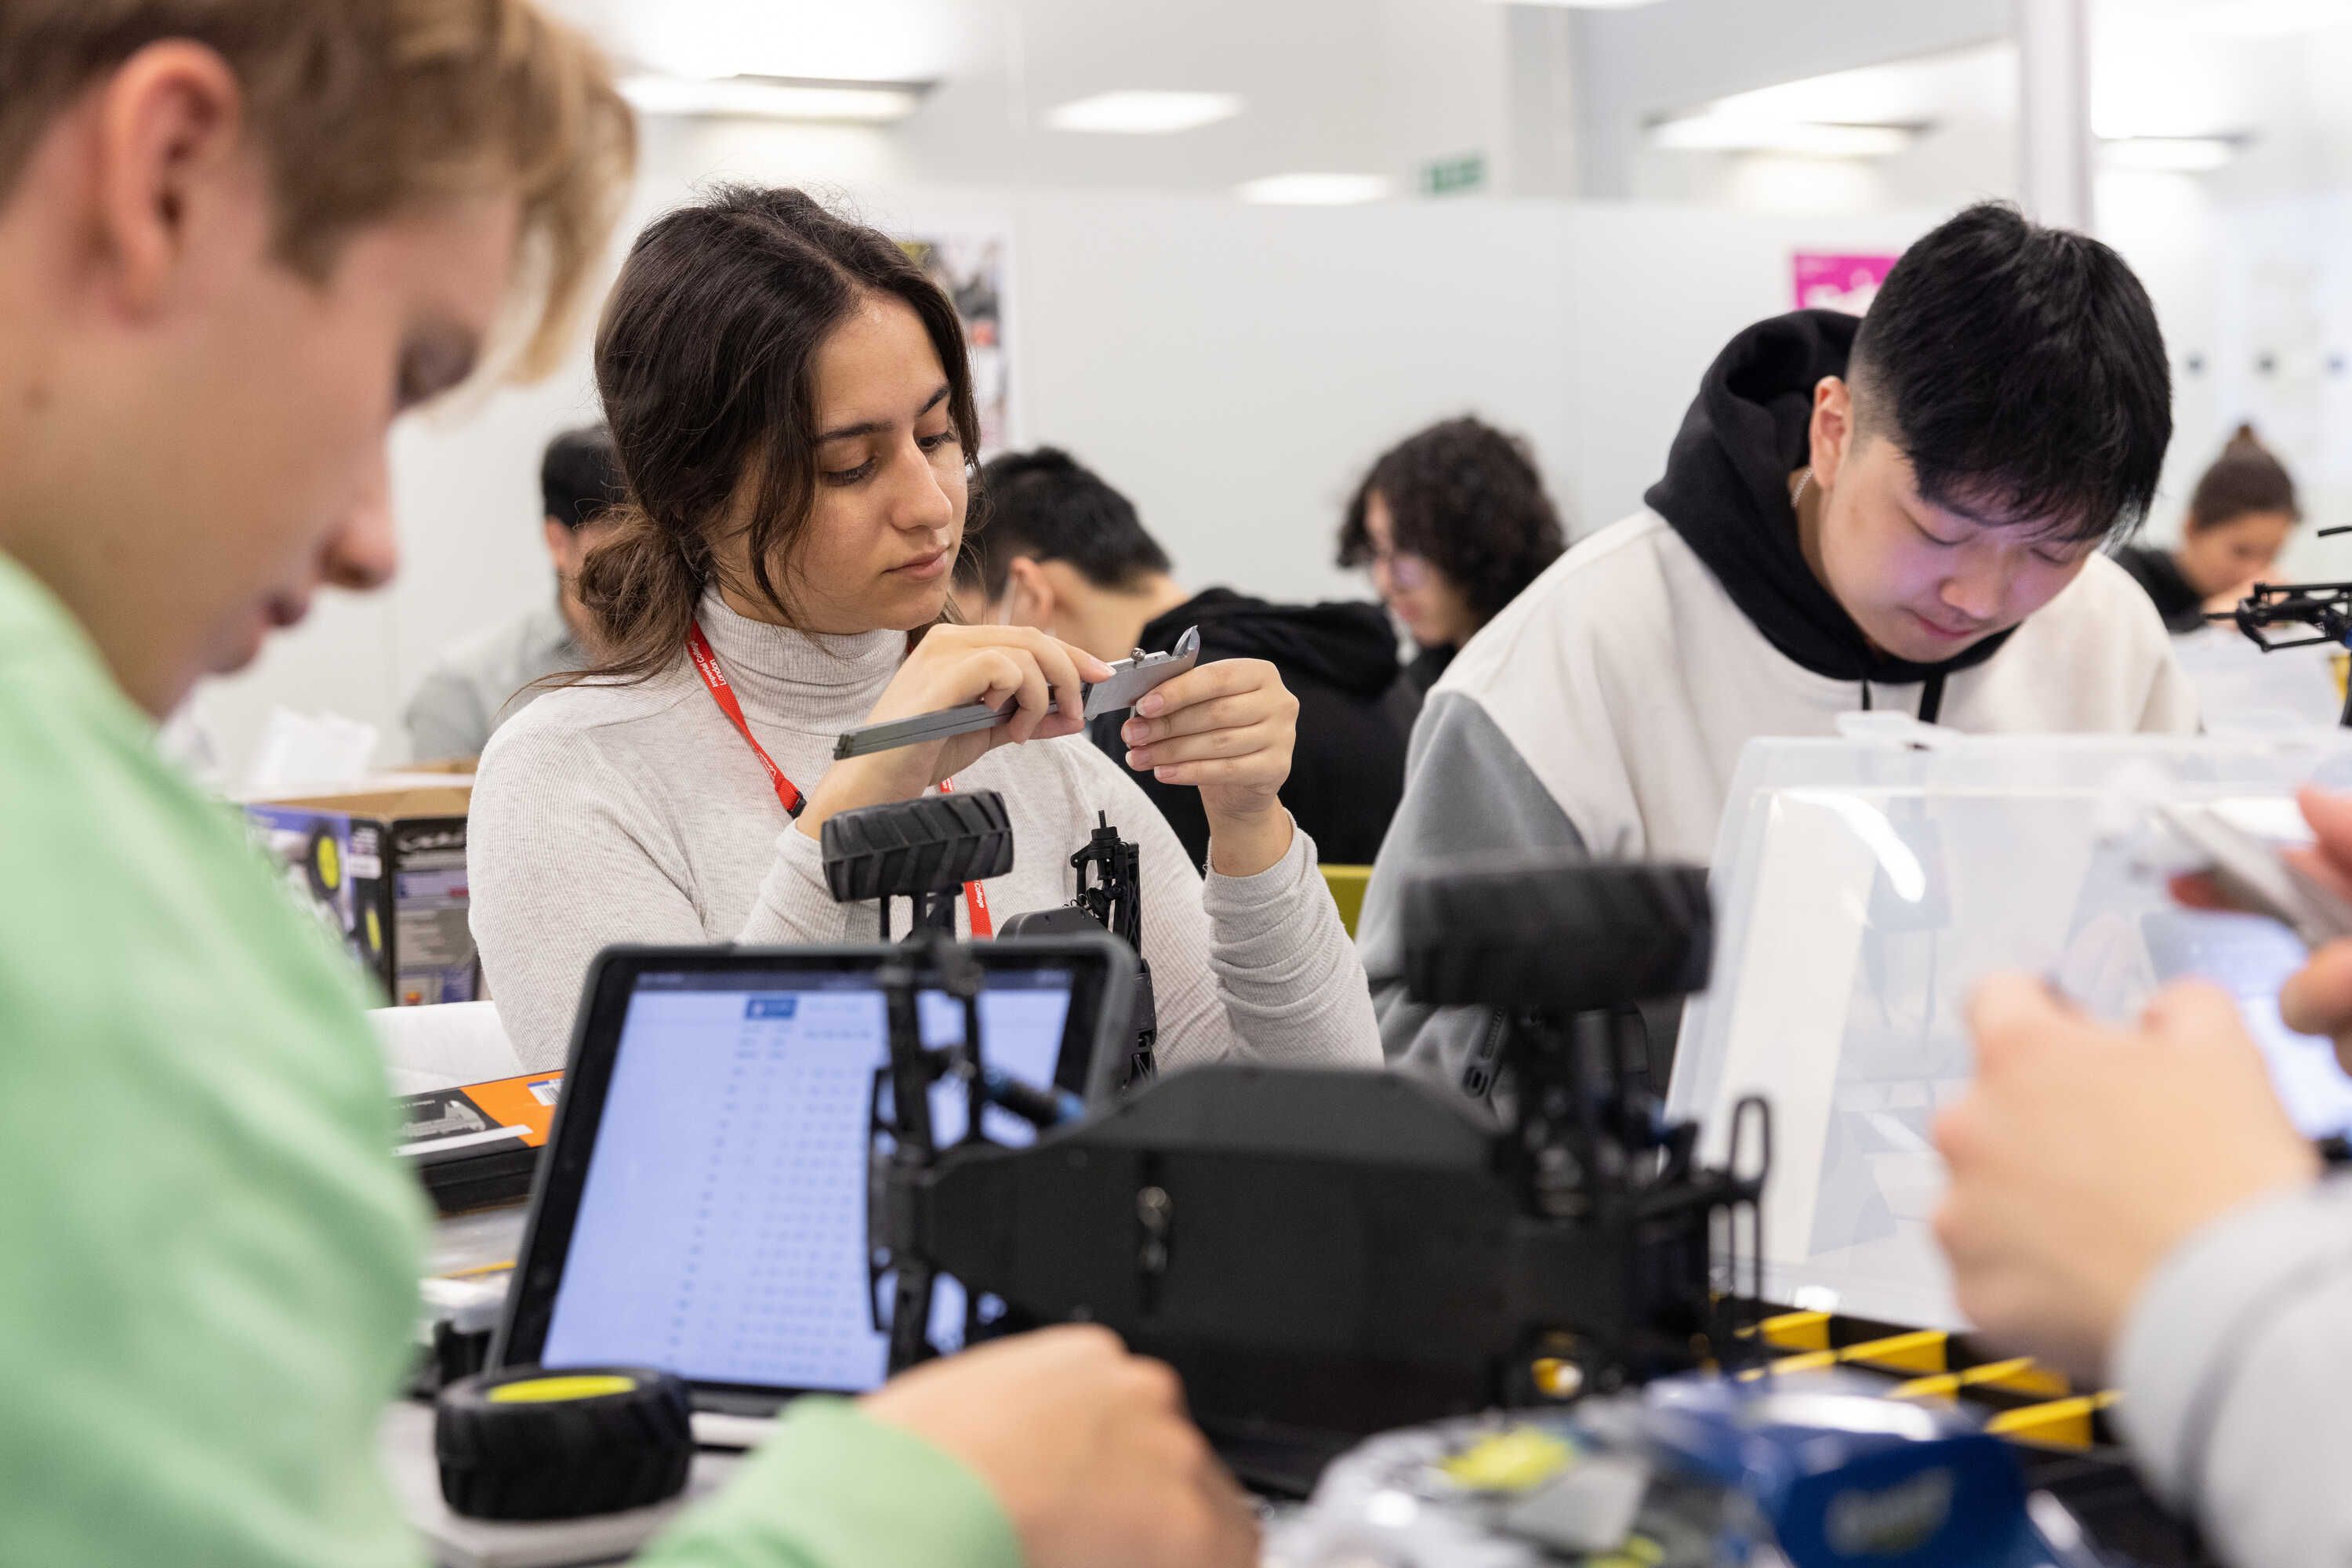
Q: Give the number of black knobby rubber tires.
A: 3